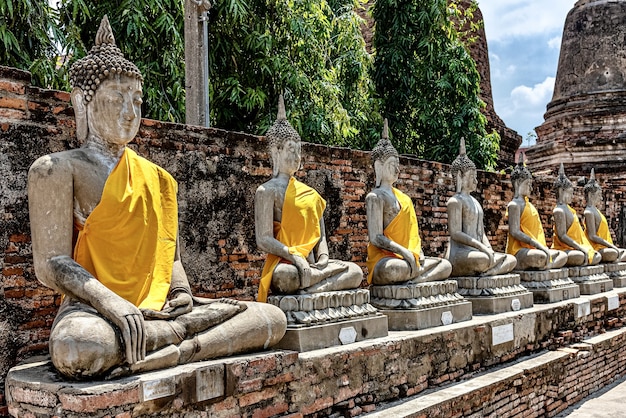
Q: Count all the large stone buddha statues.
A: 7